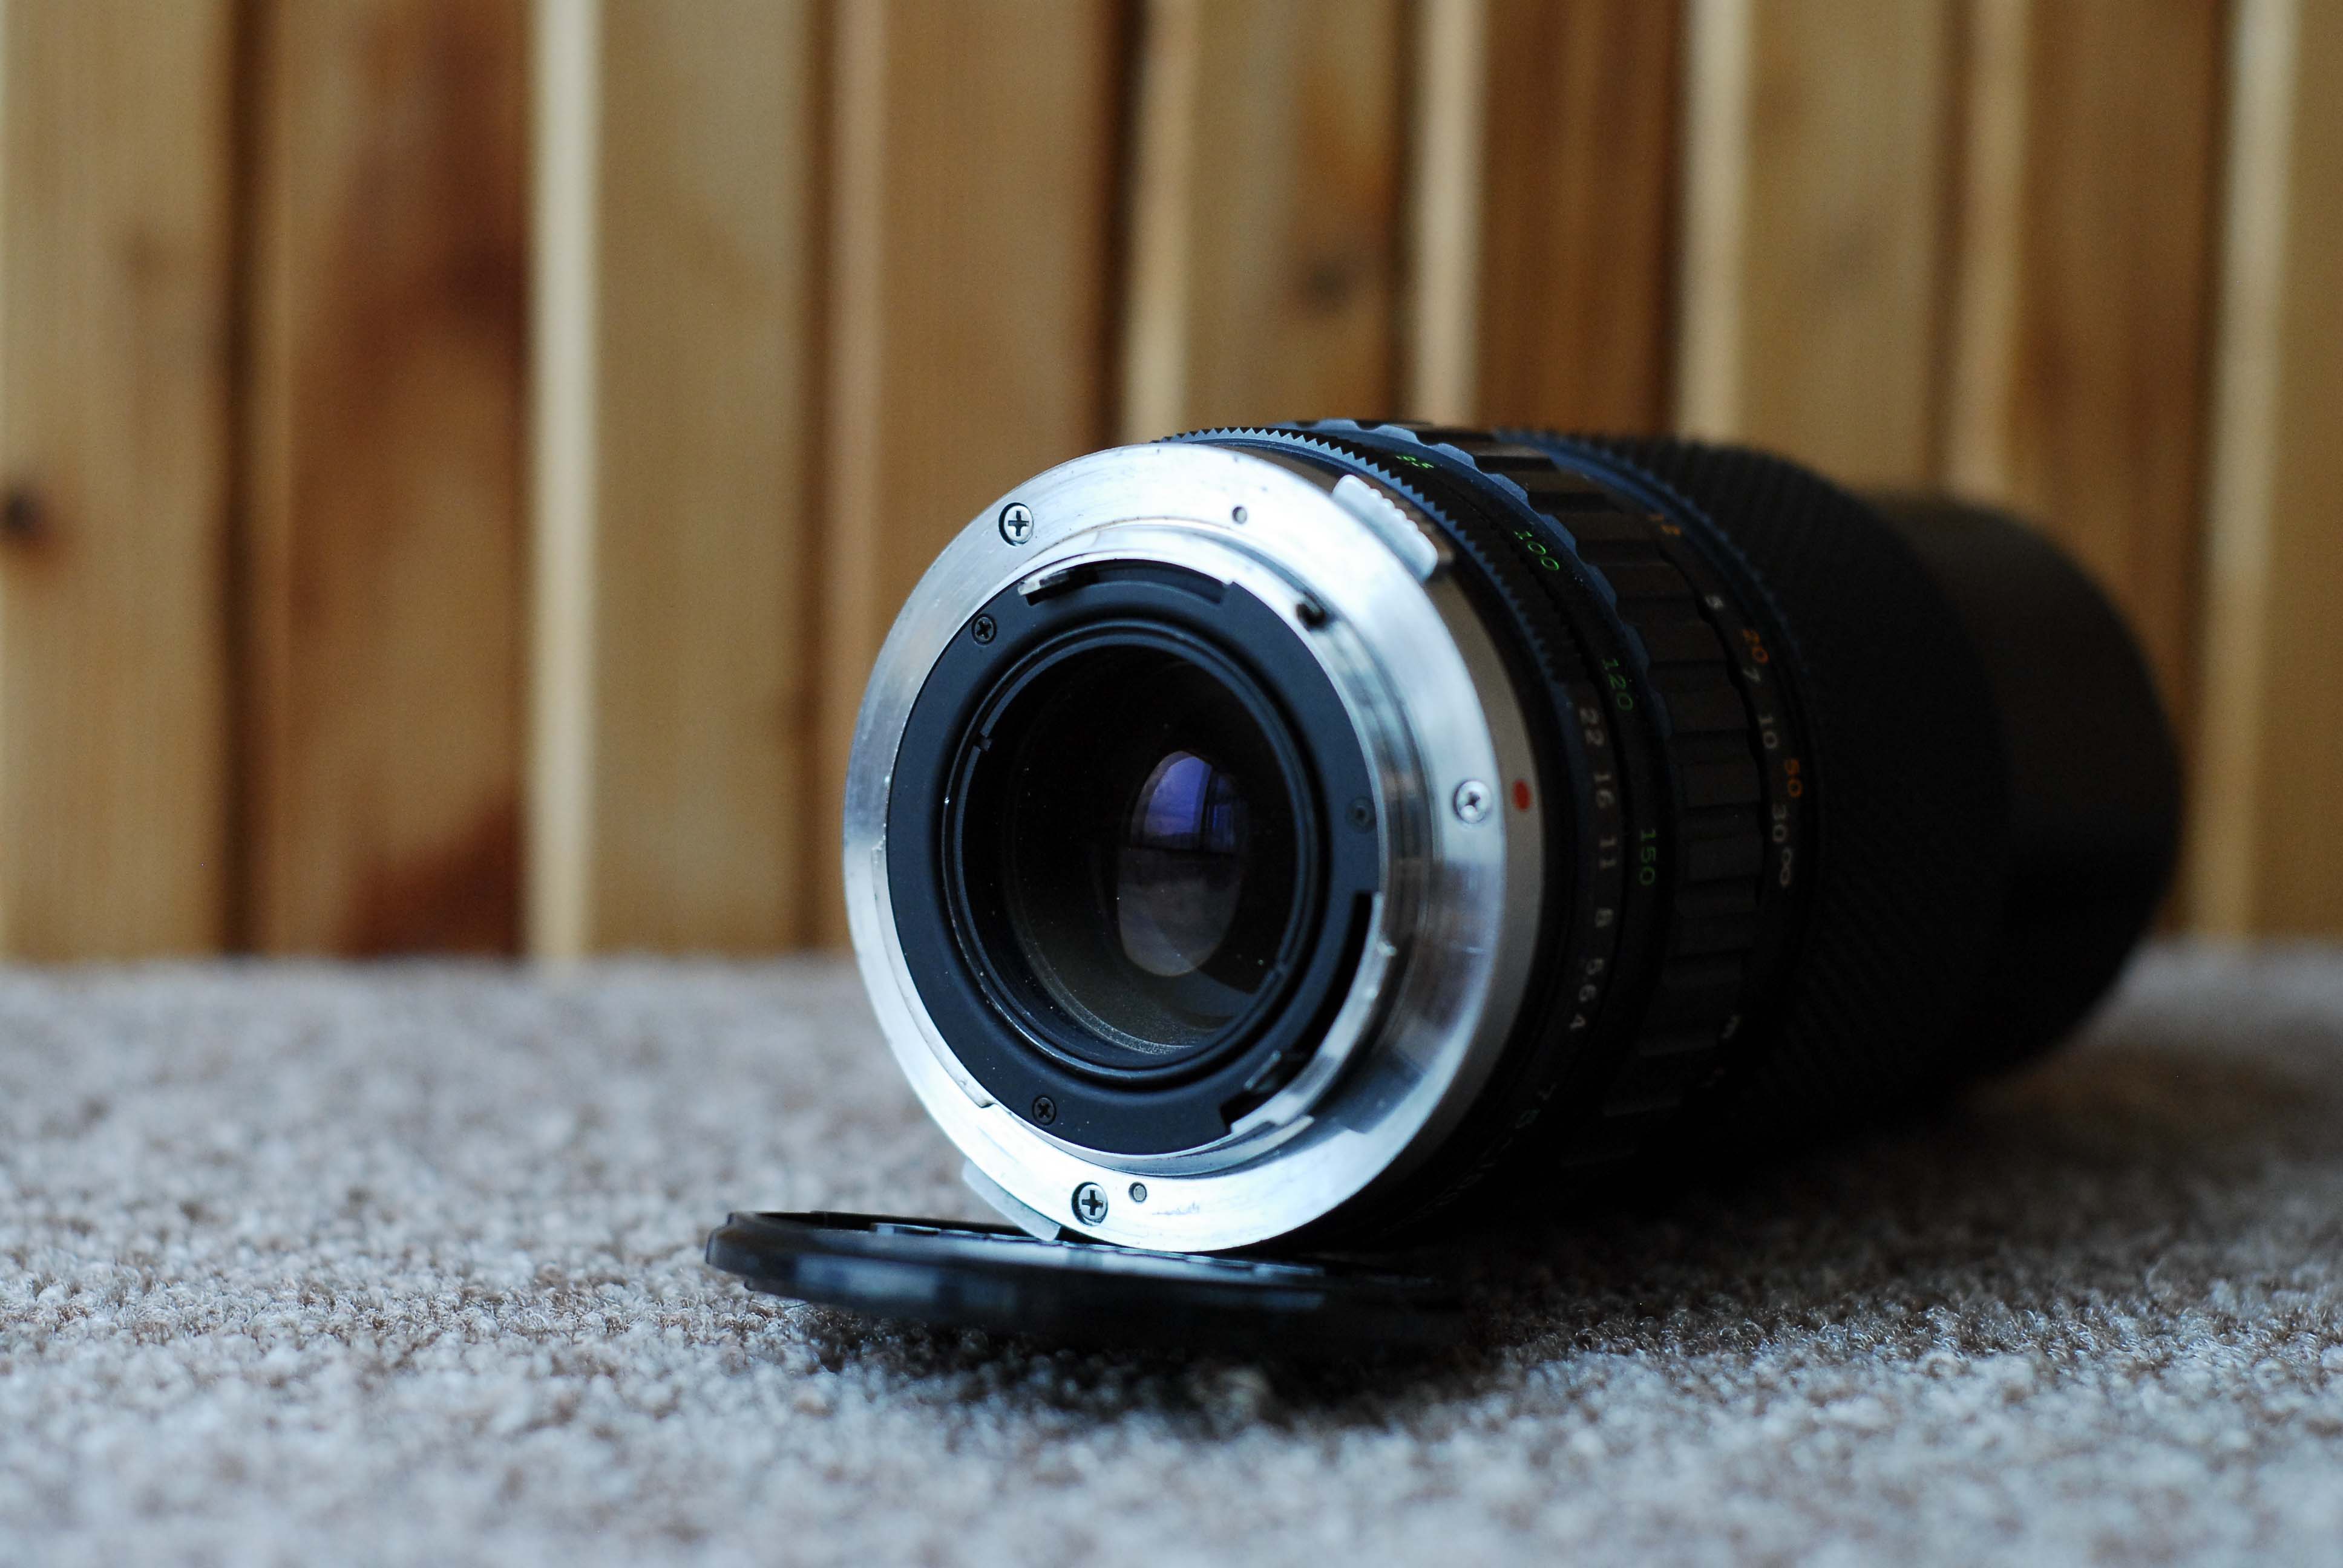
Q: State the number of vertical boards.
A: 9